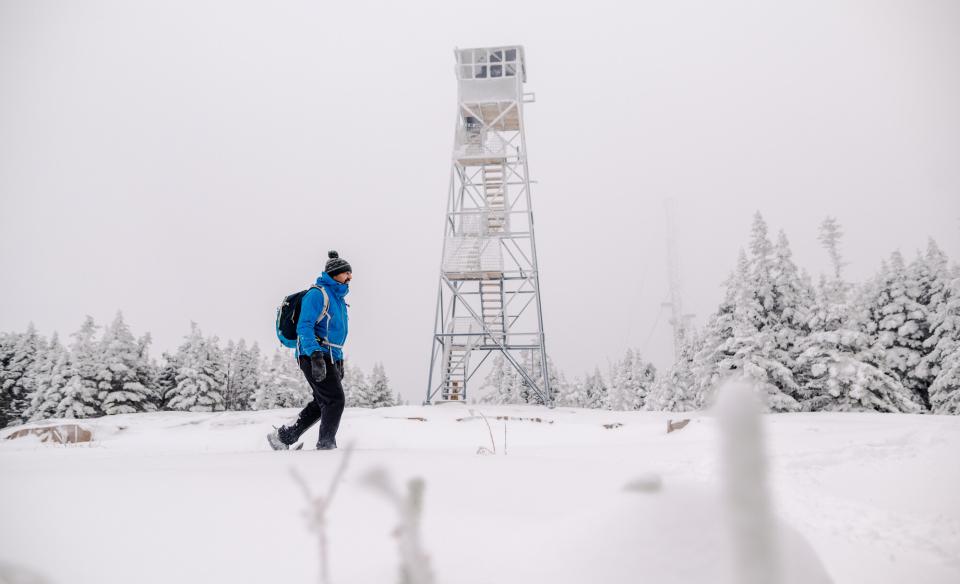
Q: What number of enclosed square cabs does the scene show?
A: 1